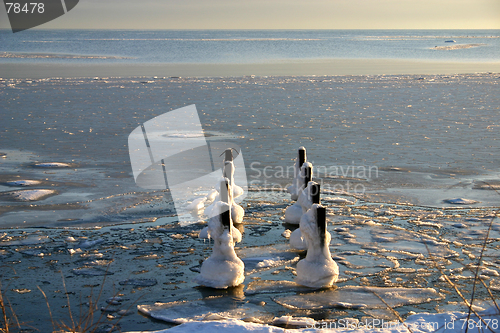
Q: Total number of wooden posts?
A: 8